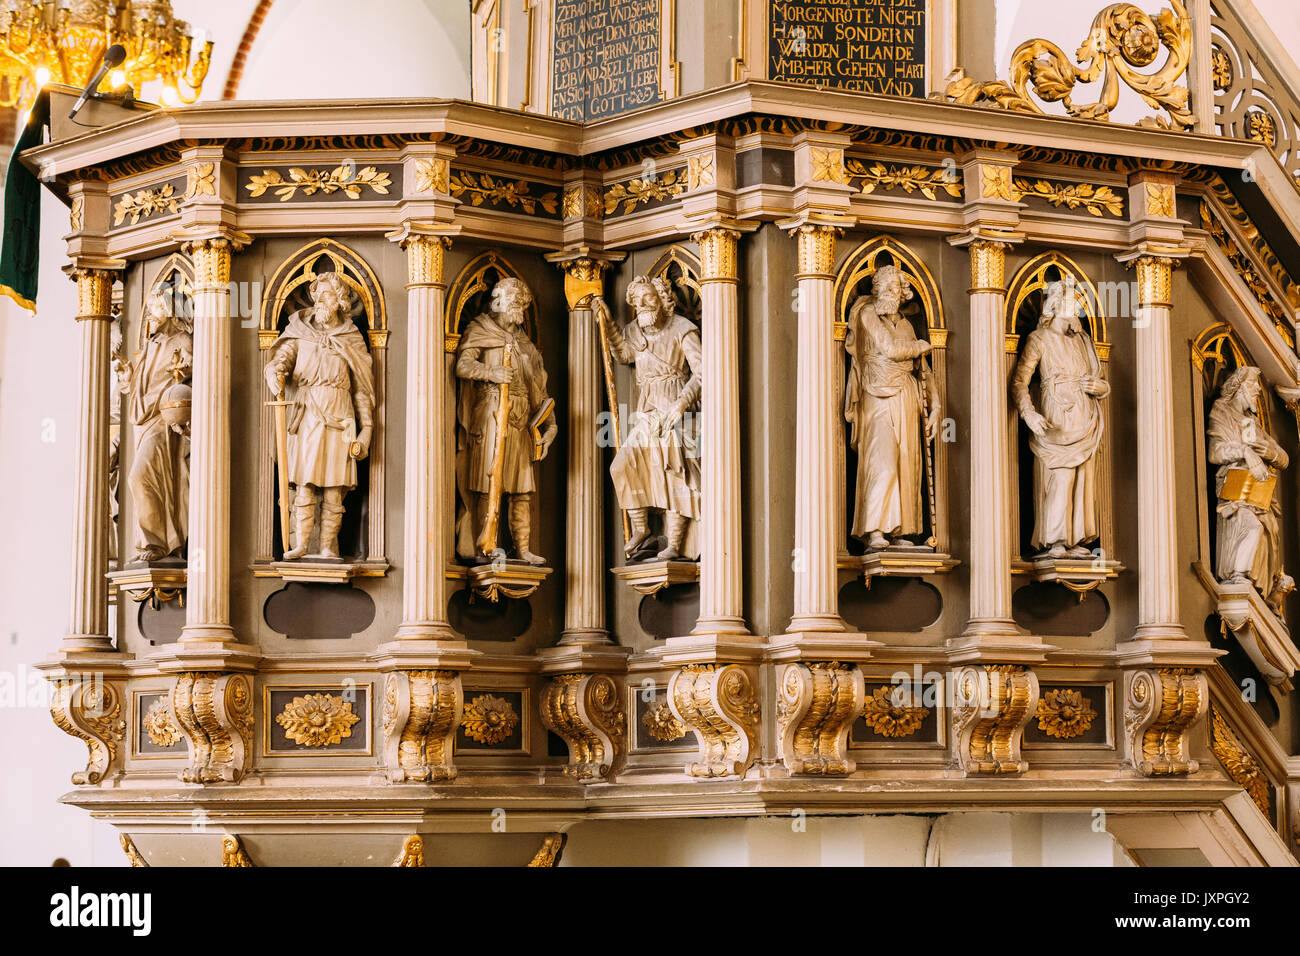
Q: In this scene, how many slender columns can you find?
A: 8